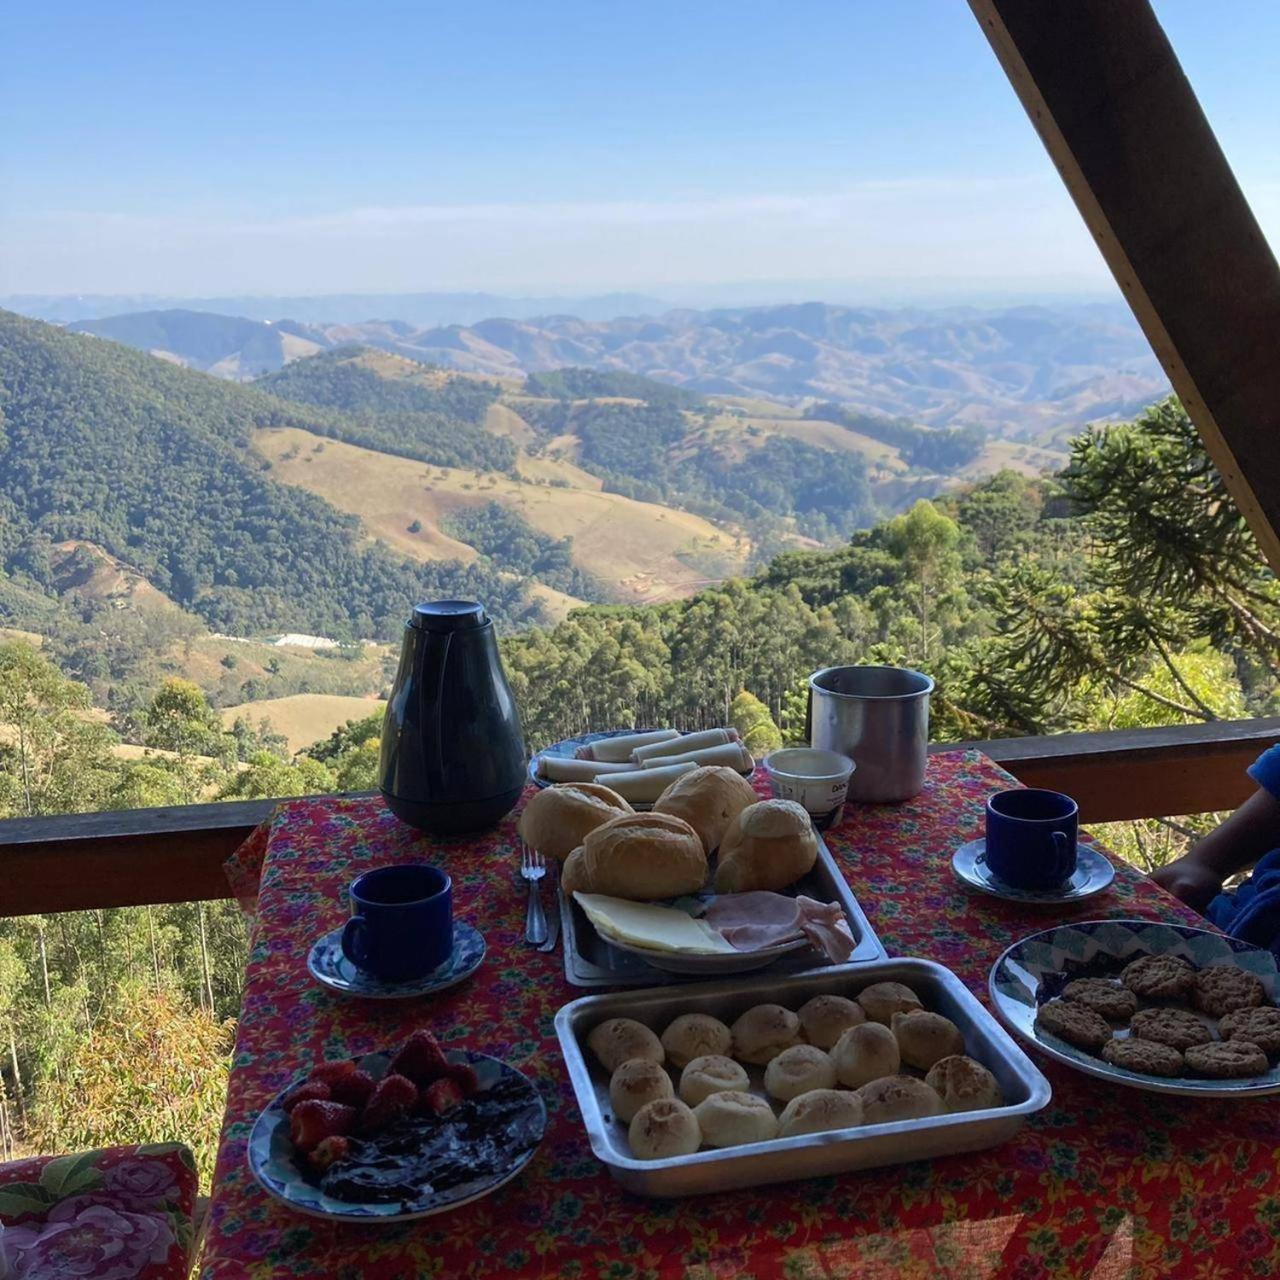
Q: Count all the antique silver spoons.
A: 0